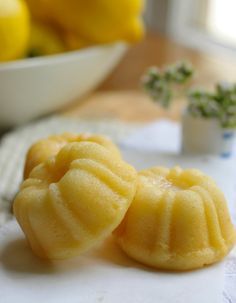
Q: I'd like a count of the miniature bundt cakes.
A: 3